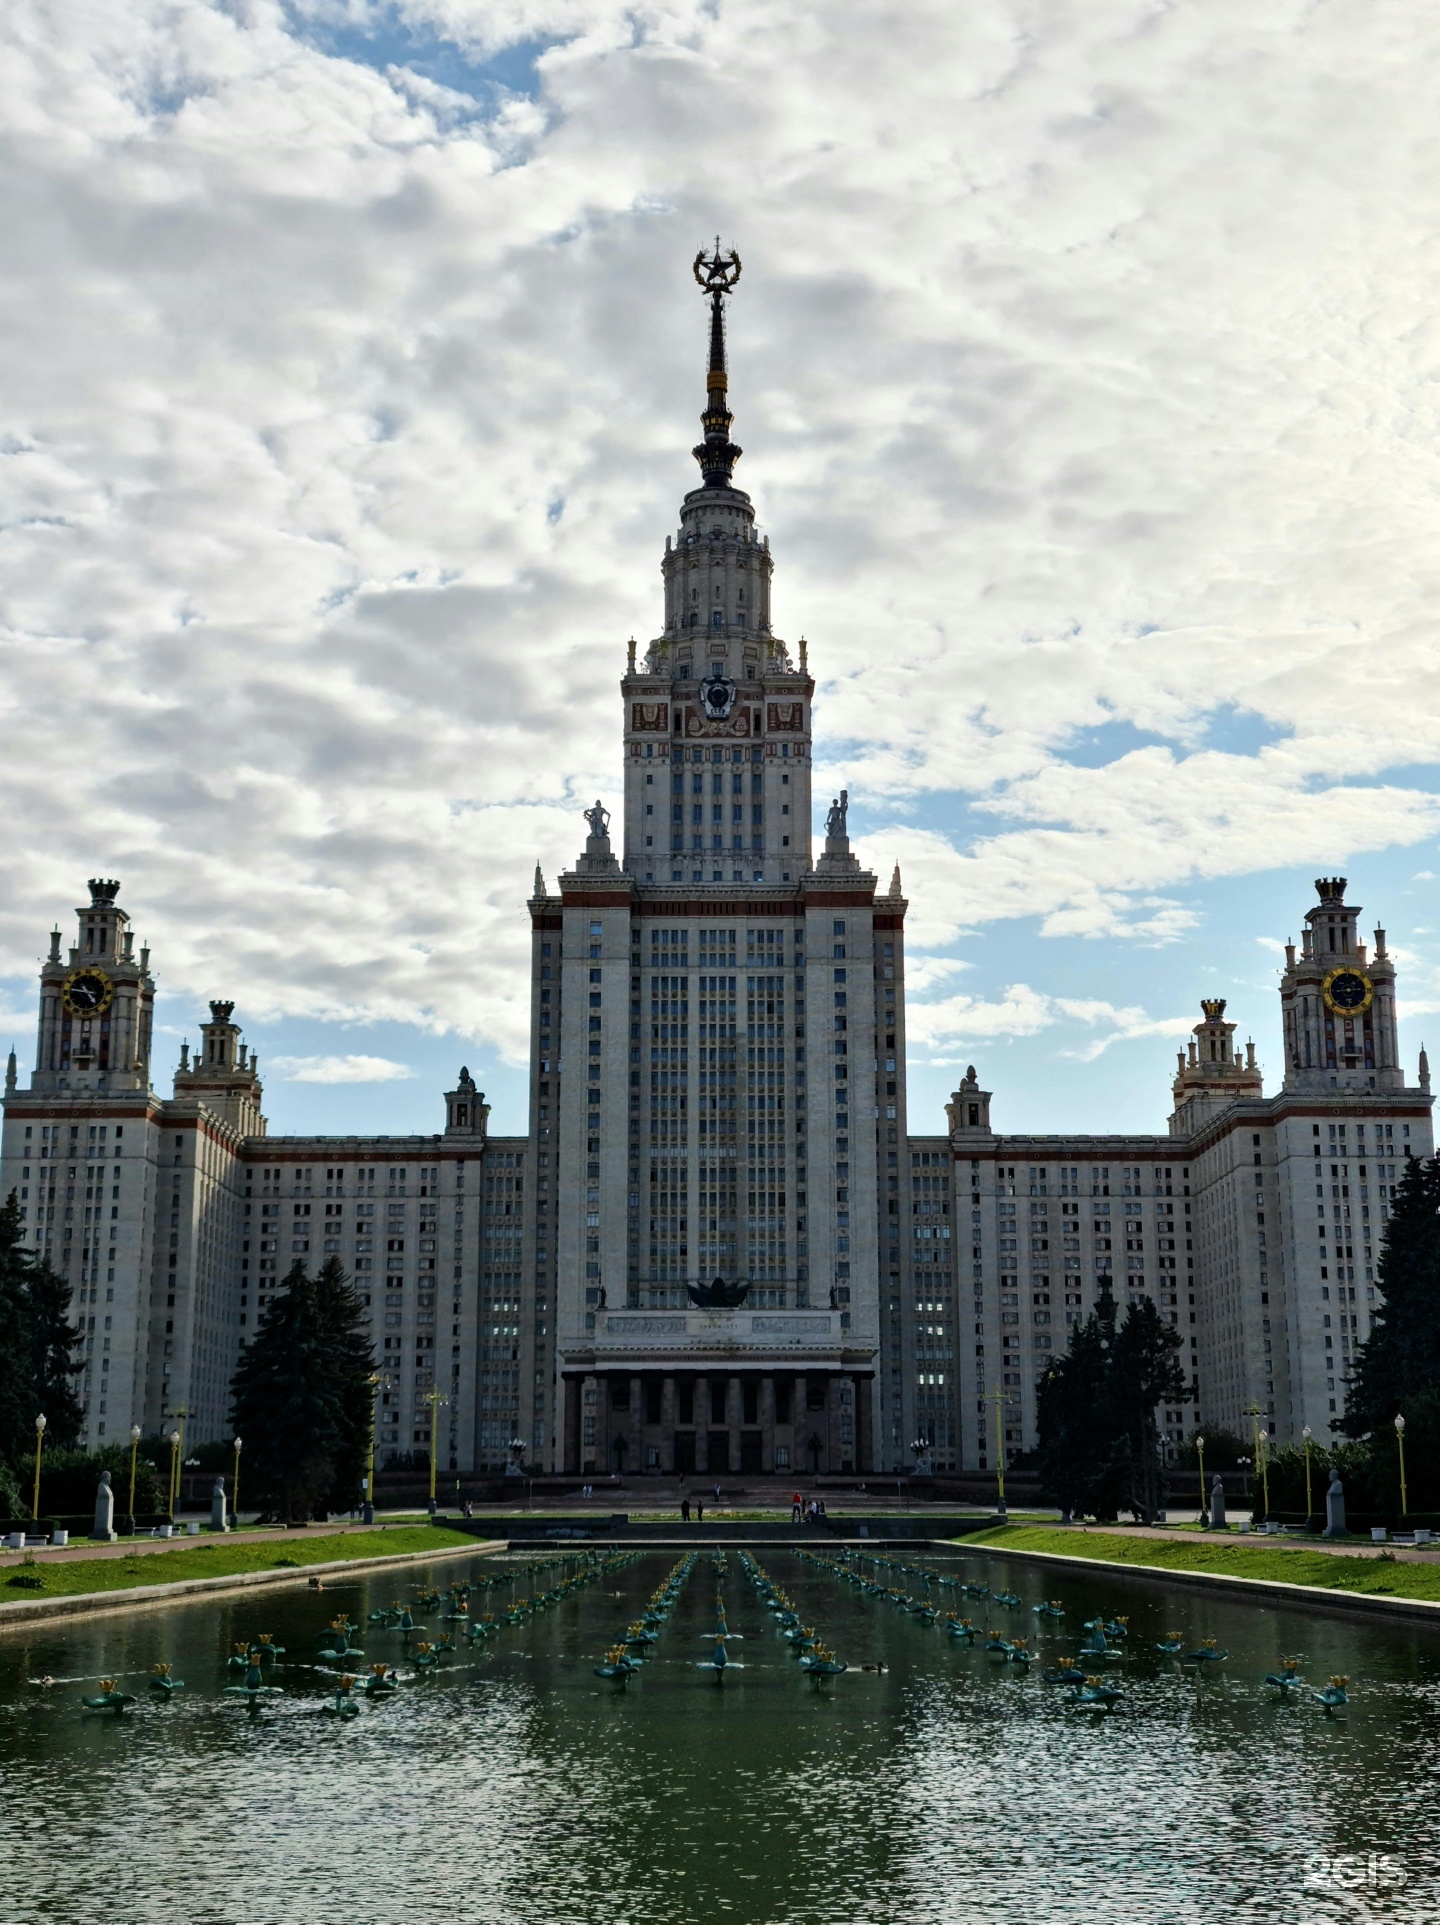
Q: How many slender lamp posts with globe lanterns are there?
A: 8